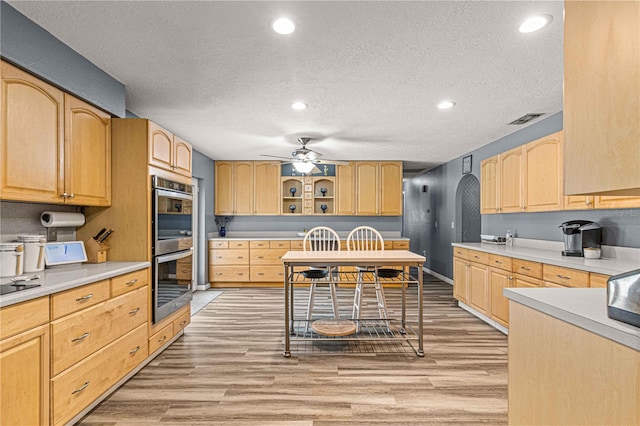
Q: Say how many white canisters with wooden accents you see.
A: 2